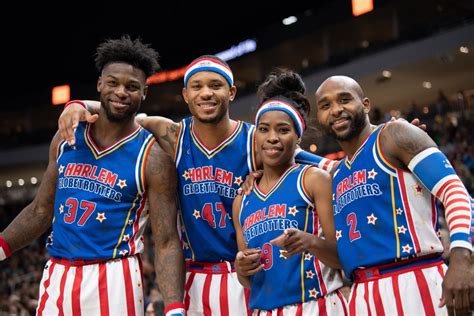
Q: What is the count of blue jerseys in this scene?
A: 4